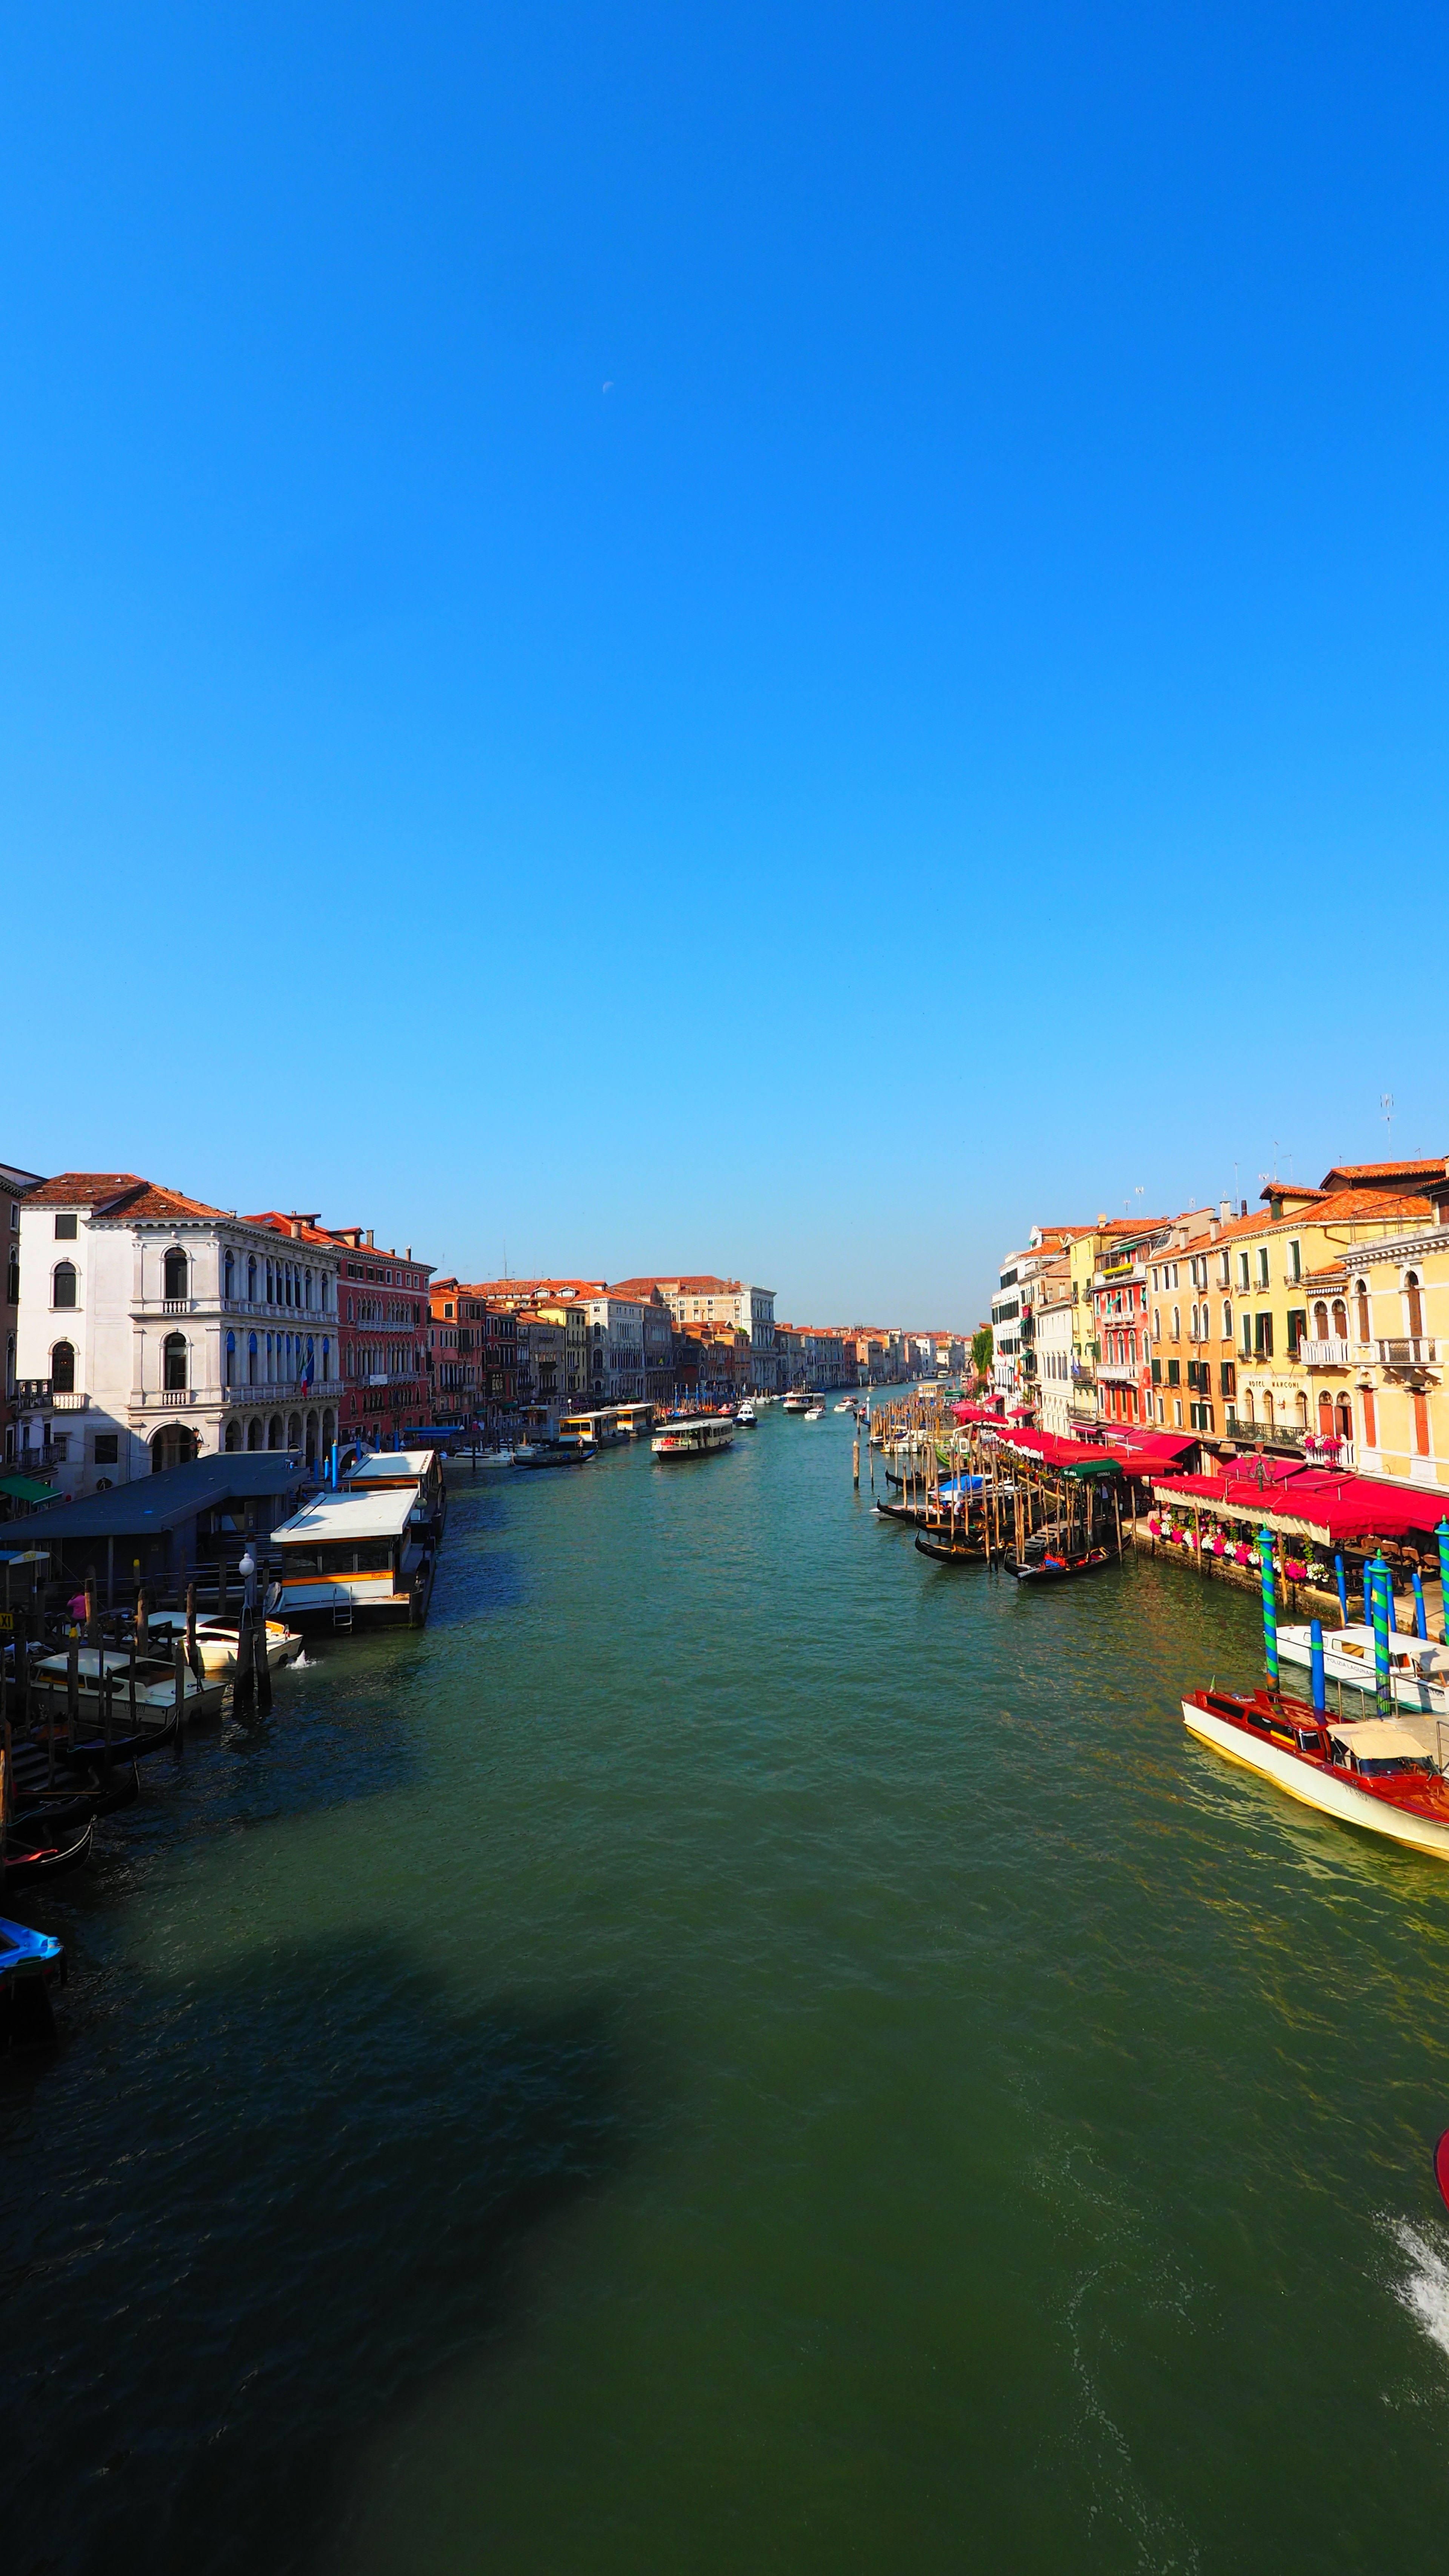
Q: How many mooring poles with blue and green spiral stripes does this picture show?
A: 3